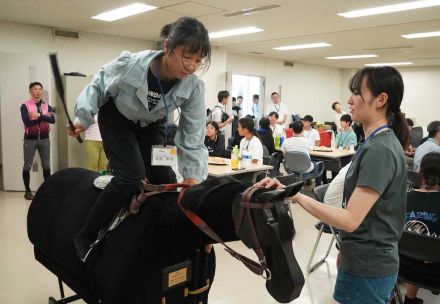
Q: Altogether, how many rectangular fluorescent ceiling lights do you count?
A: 7